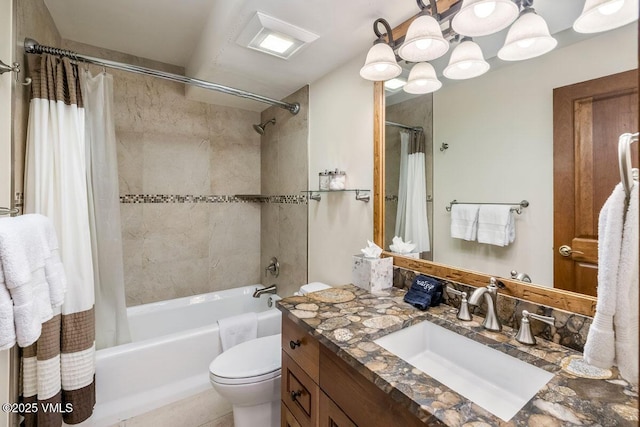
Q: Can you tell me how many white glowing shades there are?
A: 7